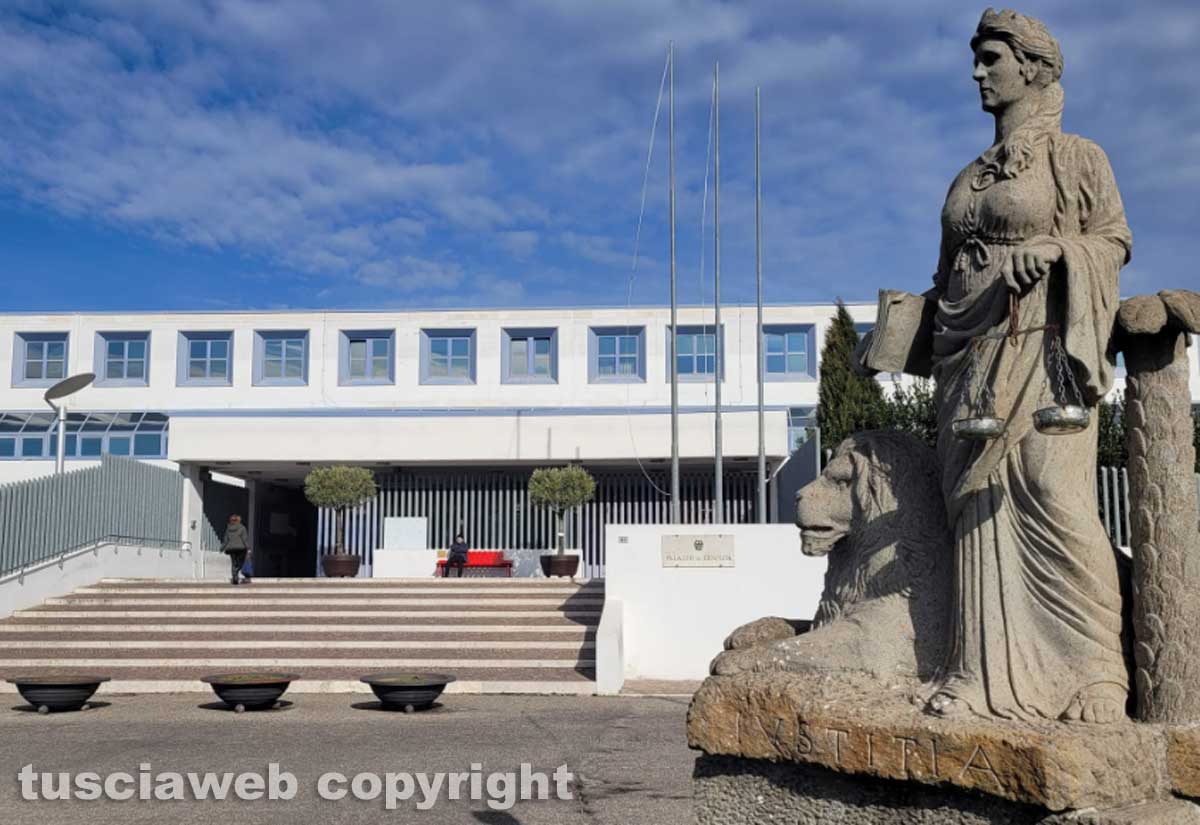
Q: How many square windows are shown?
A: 10